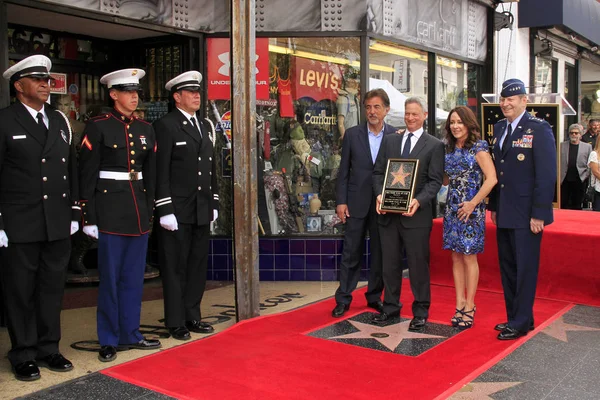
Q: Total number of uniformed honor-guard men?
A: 3